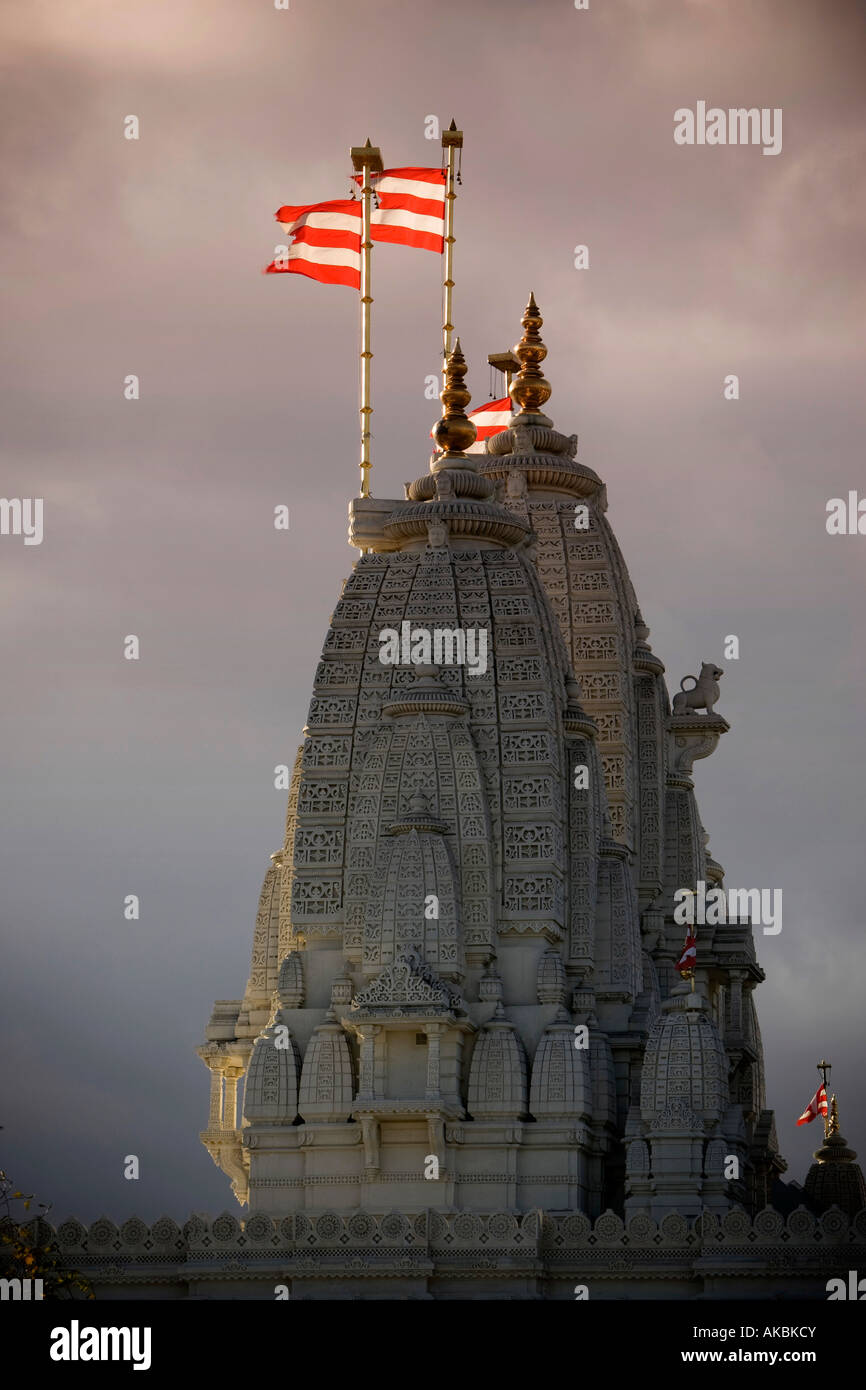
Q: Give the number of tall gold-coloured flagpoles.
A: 2